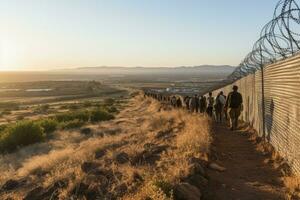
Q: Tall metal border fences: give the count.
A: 1